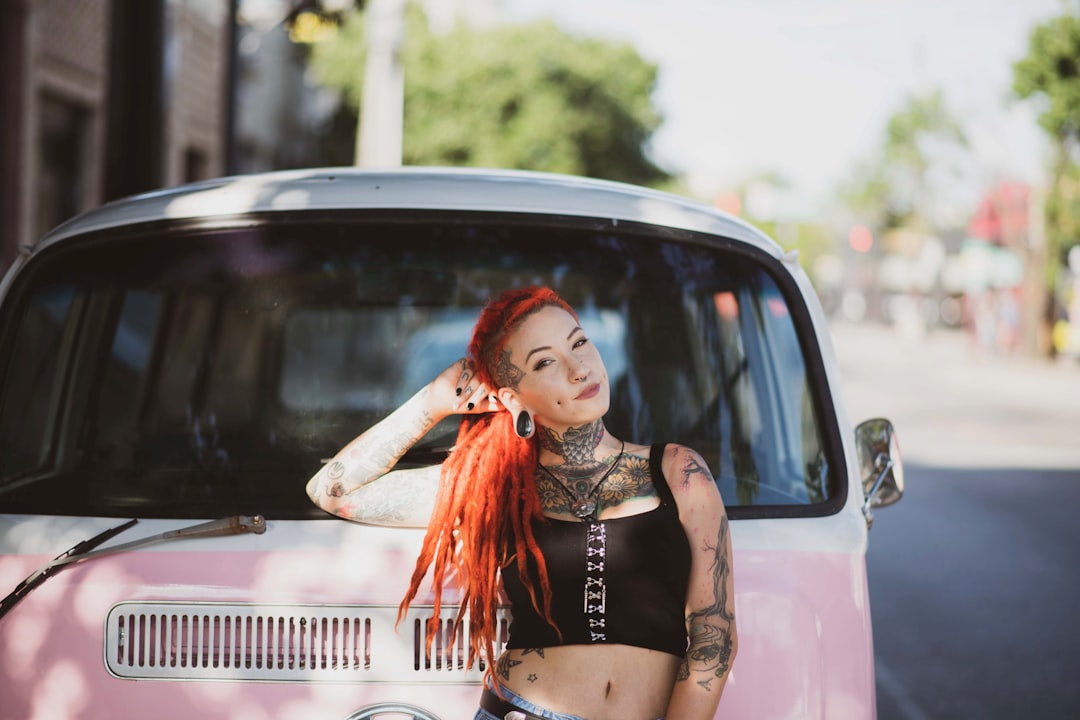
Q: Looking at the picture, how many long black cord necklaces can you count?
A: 1